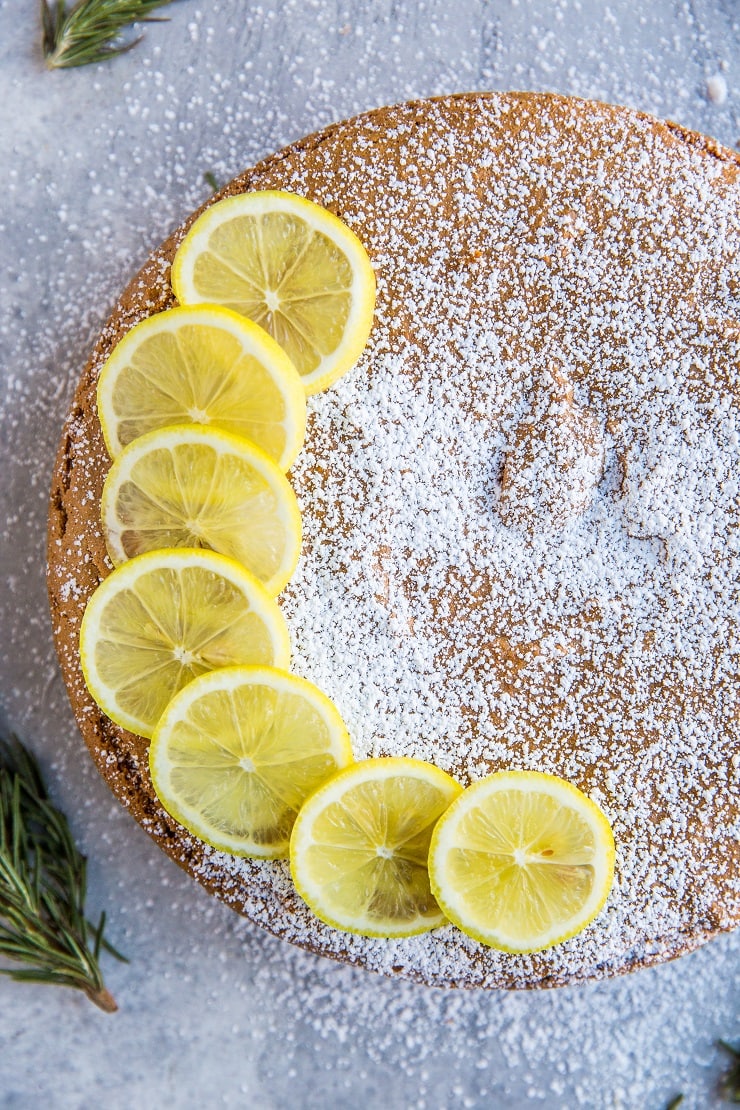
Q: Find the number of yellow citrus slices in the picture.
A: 7